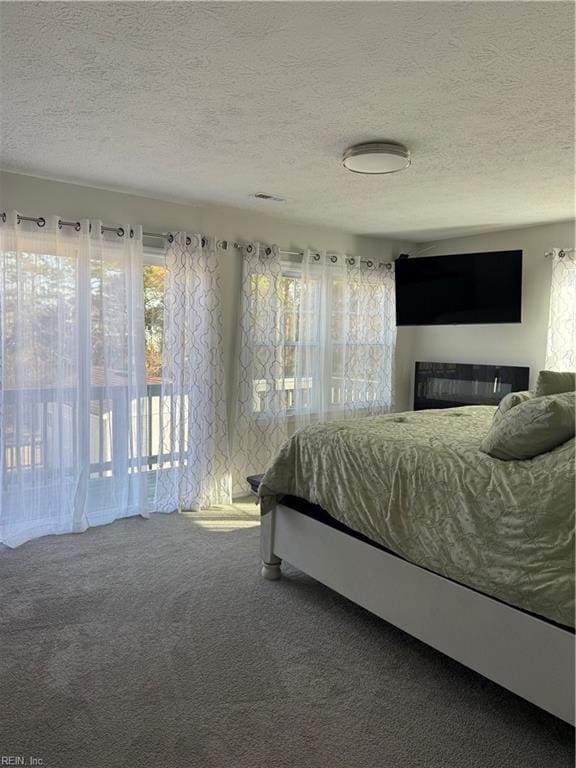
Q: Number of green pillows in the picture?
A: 3